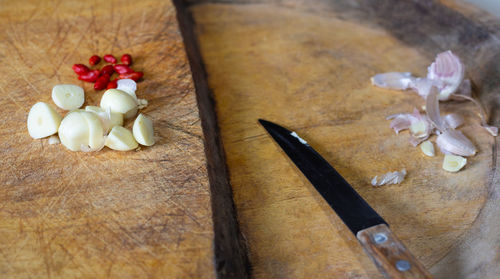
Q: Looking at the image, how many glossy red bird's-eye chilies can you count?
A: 10